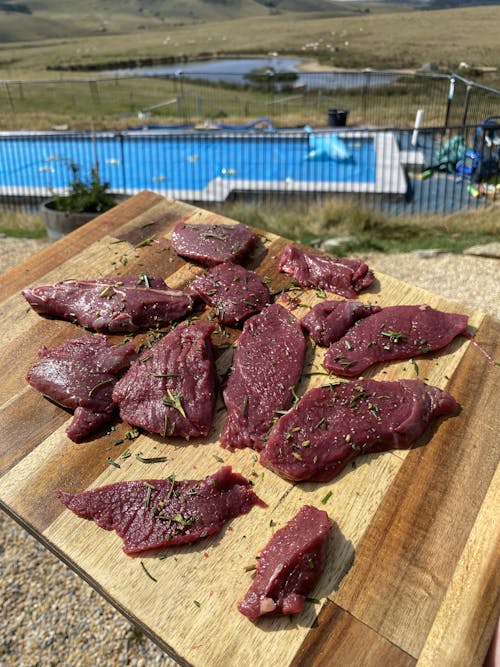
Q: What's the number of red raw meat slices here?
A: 12